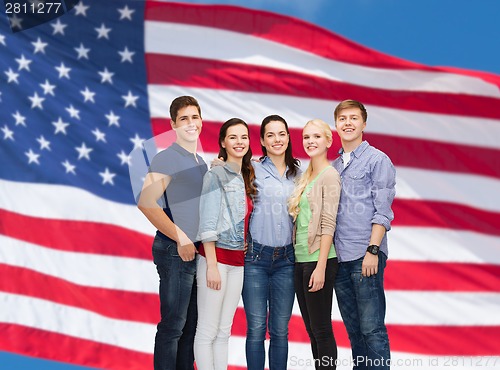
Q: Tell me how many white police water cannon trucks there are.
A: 0